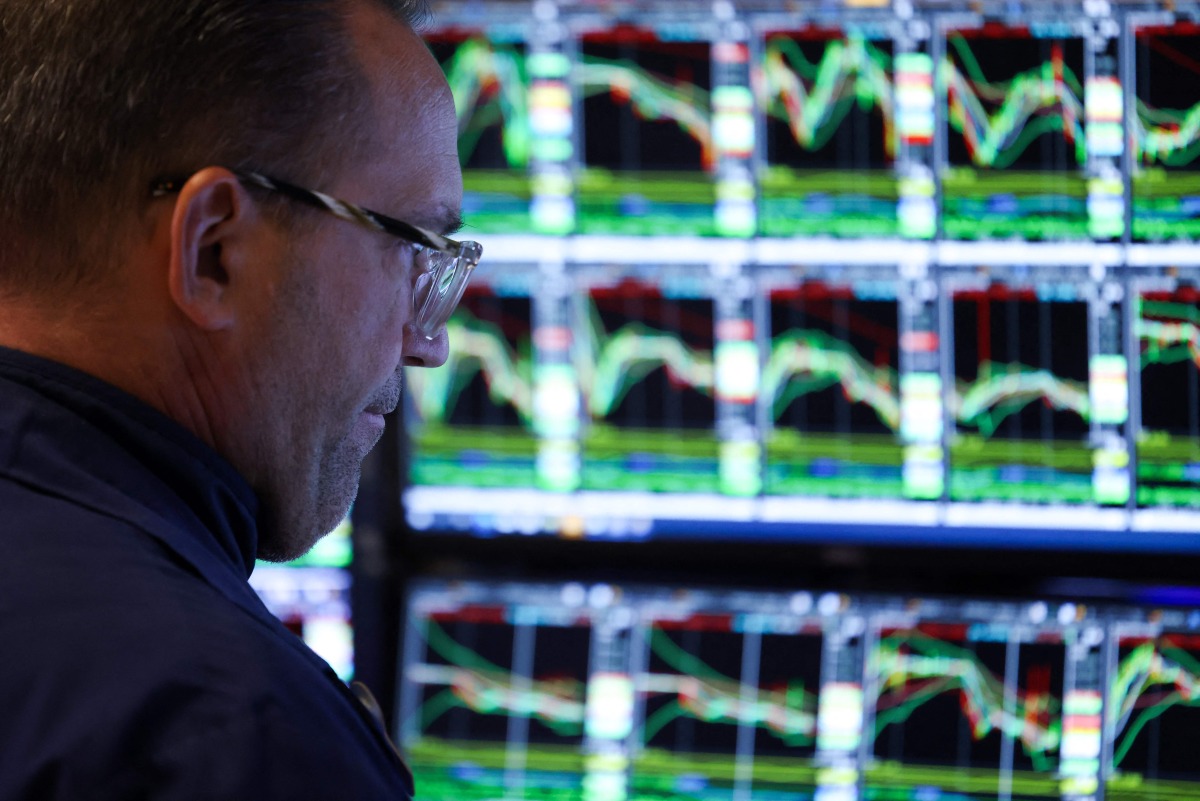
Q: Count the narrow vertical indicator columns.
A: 11